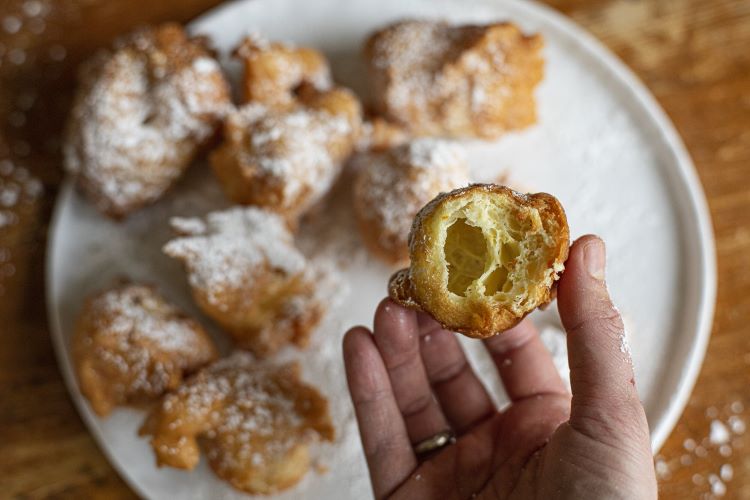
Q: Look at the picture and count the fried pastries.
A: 8